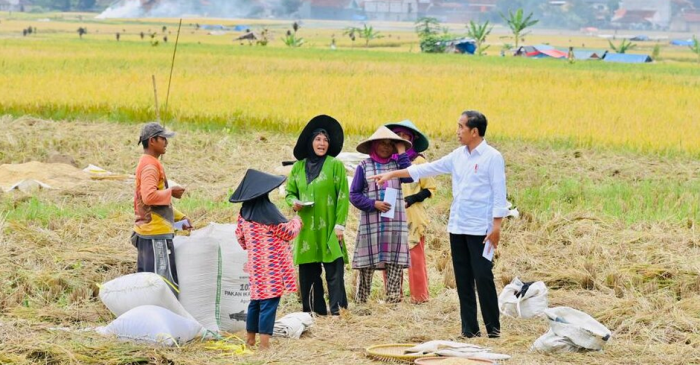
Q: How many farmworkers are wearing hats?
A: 5